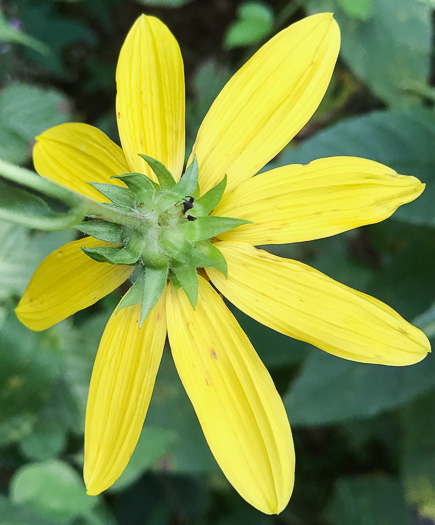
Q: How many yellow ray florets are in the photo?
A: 8